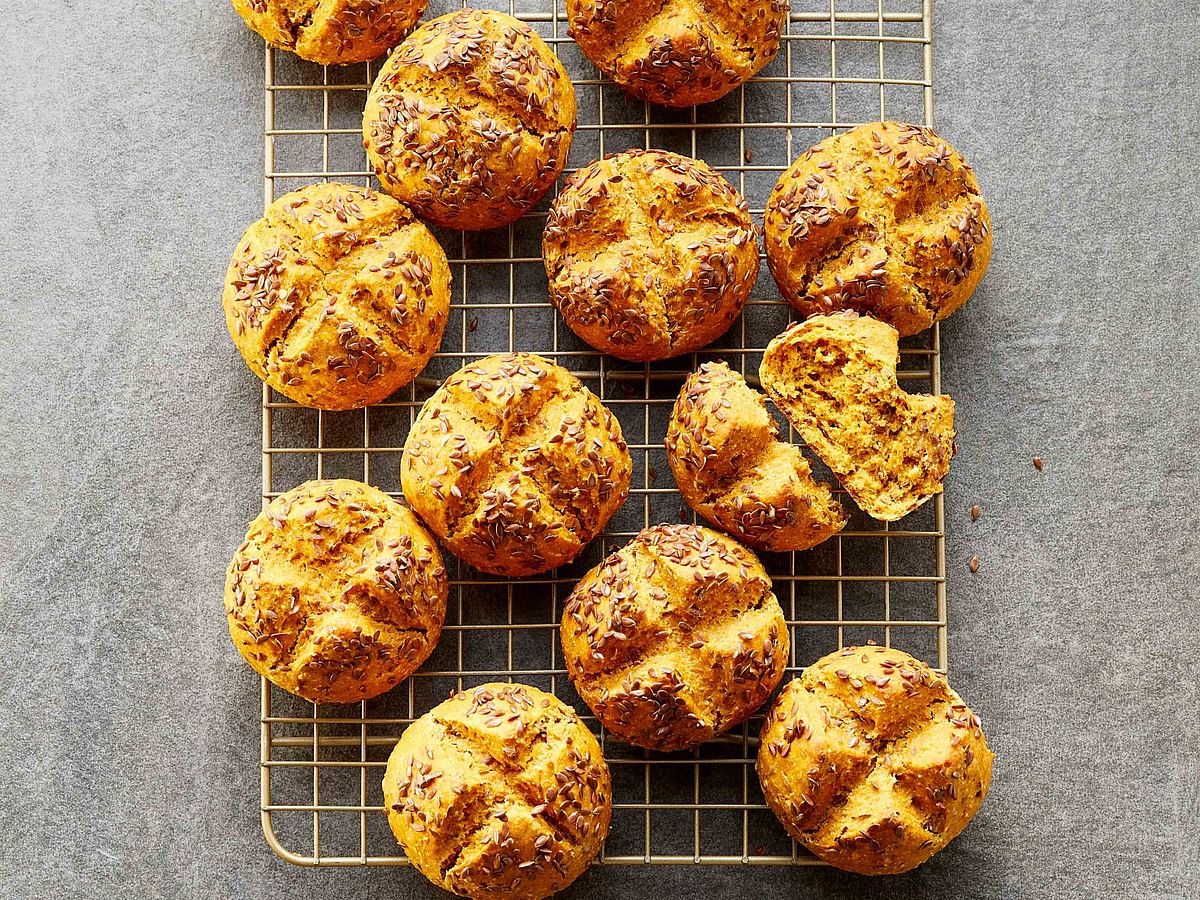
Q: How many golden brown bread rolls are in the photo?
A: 12